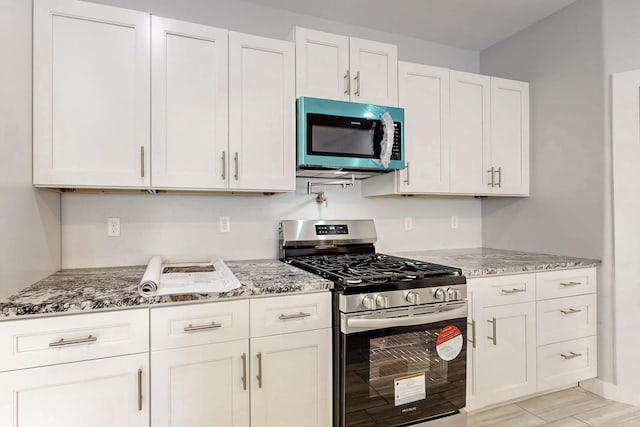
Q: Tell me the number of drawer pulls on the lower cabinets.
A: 7